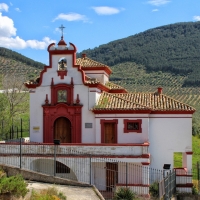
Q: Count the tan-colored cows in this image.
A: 0